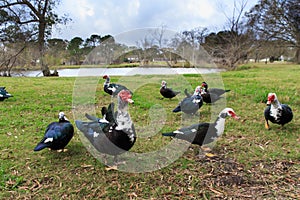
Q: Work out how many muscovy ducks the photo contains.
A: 9